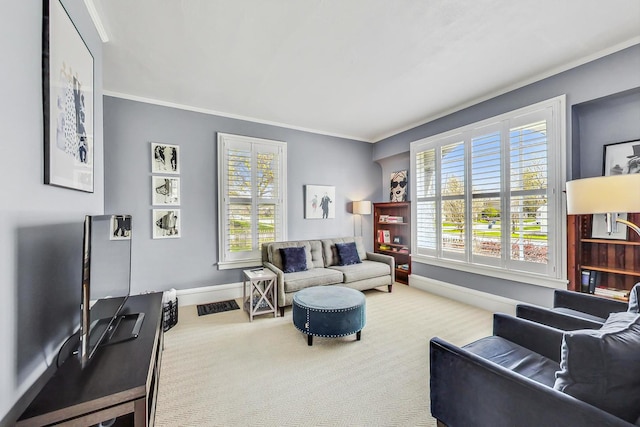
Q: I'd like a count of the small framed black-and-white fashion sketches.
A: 3